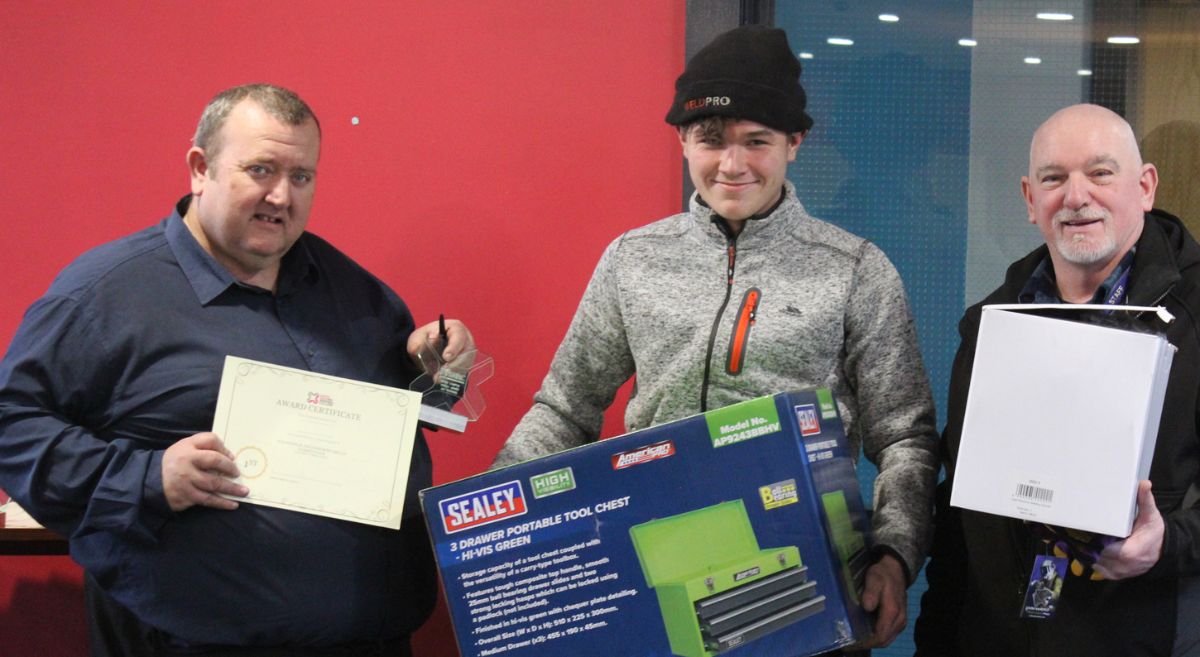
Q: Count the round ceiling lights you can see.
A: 8